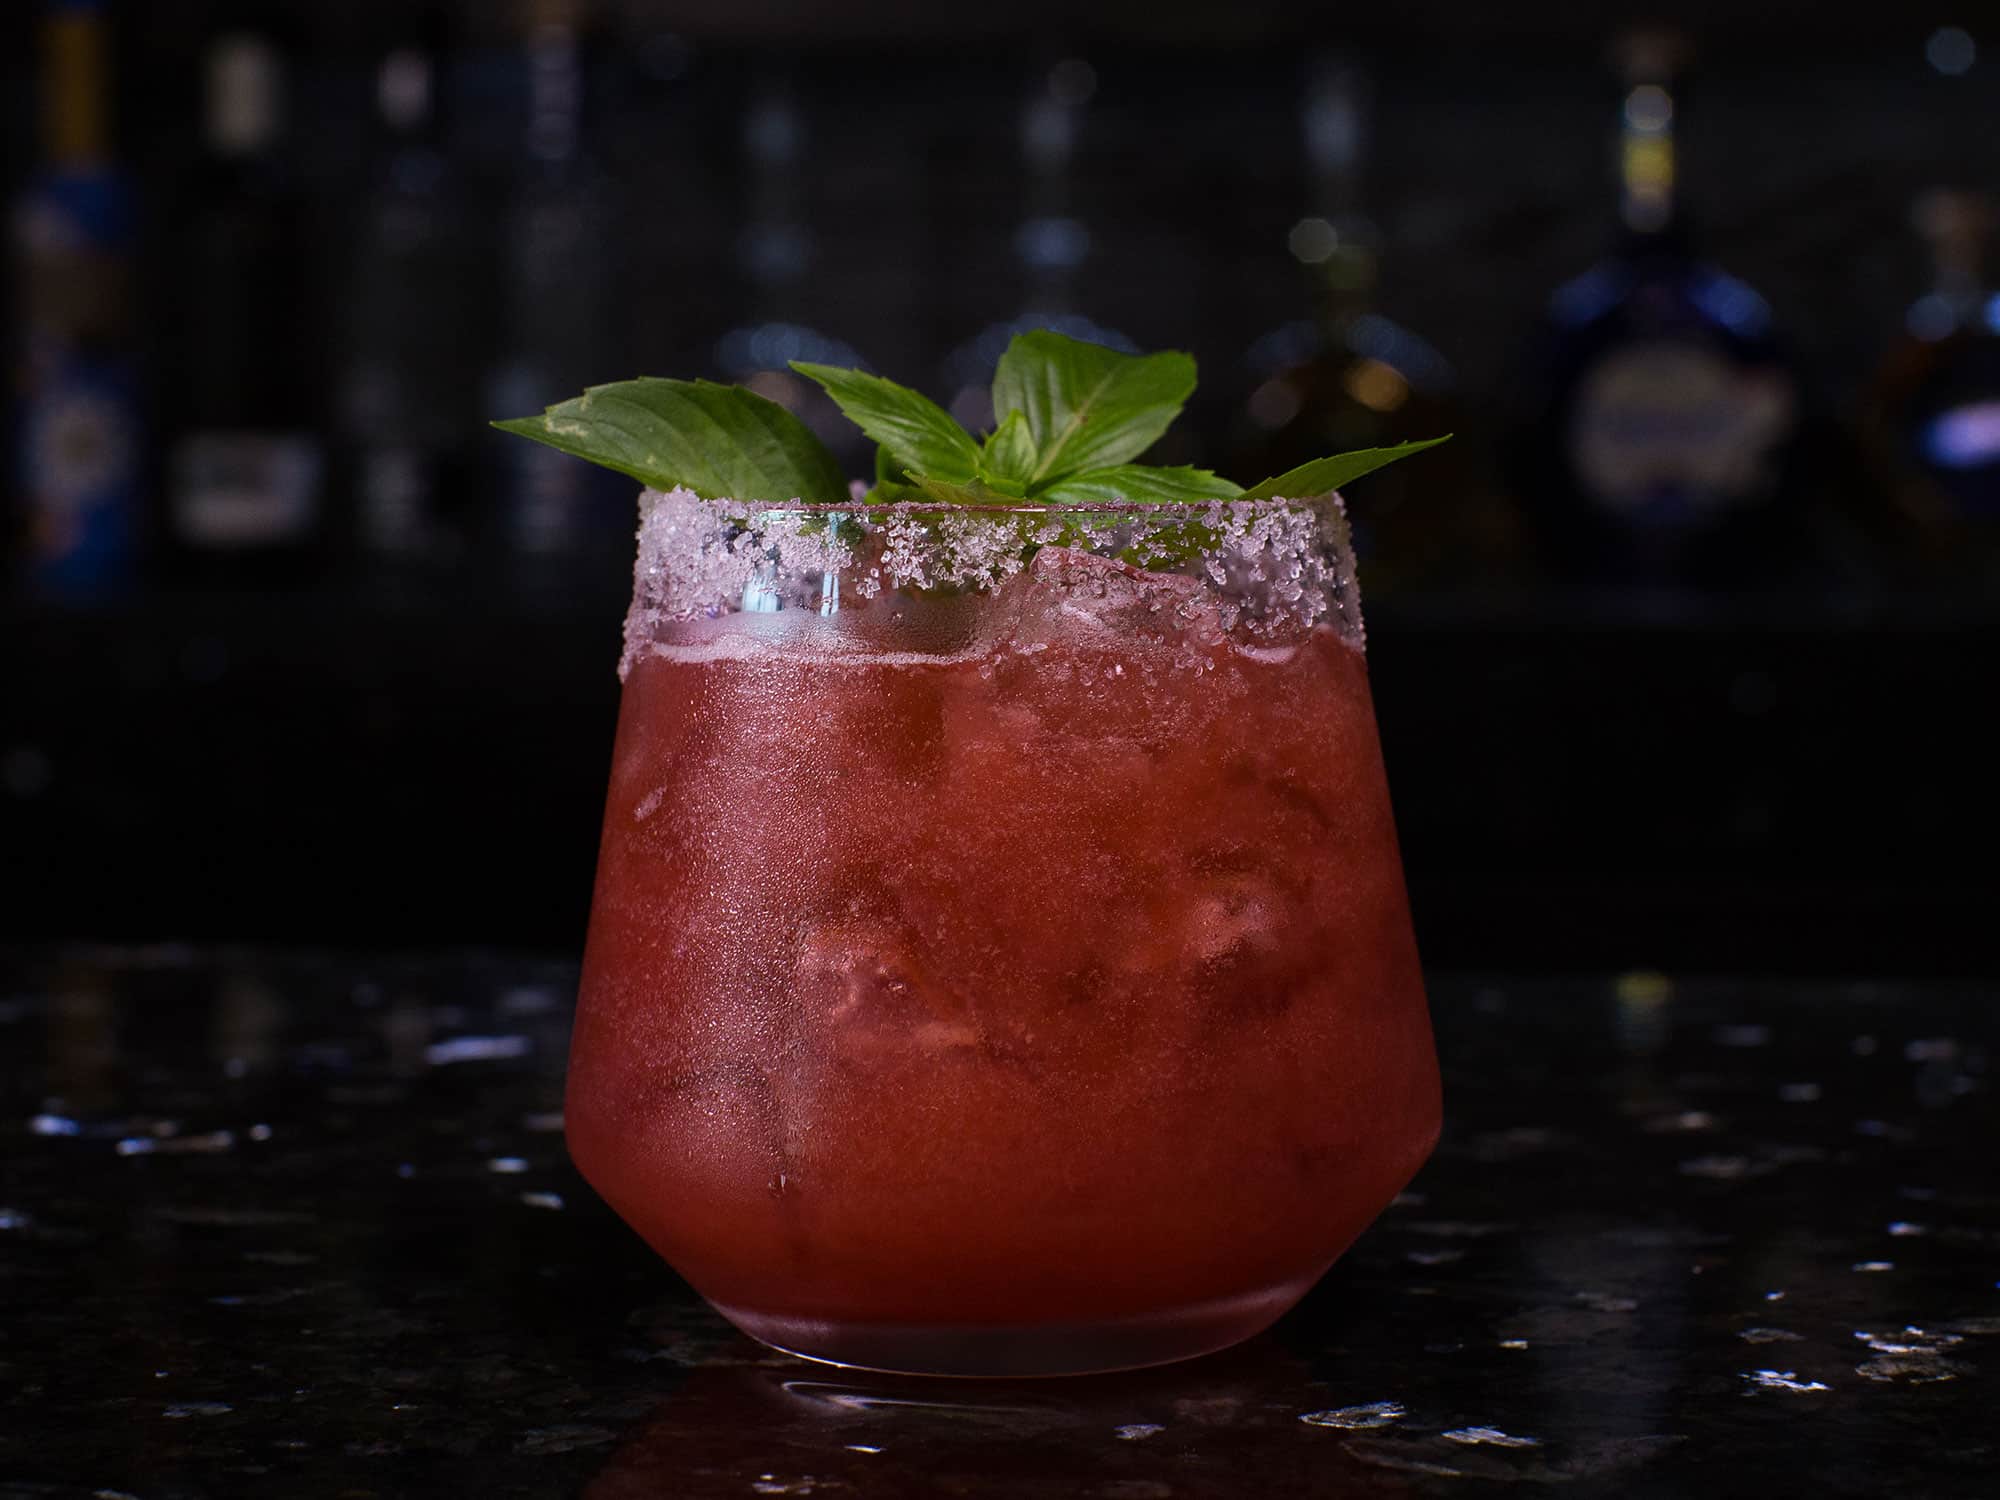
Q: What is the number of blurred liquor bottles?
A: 9